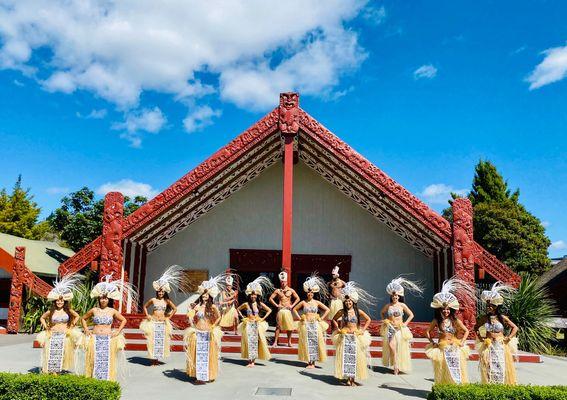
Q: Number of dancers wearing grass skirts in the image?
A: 13